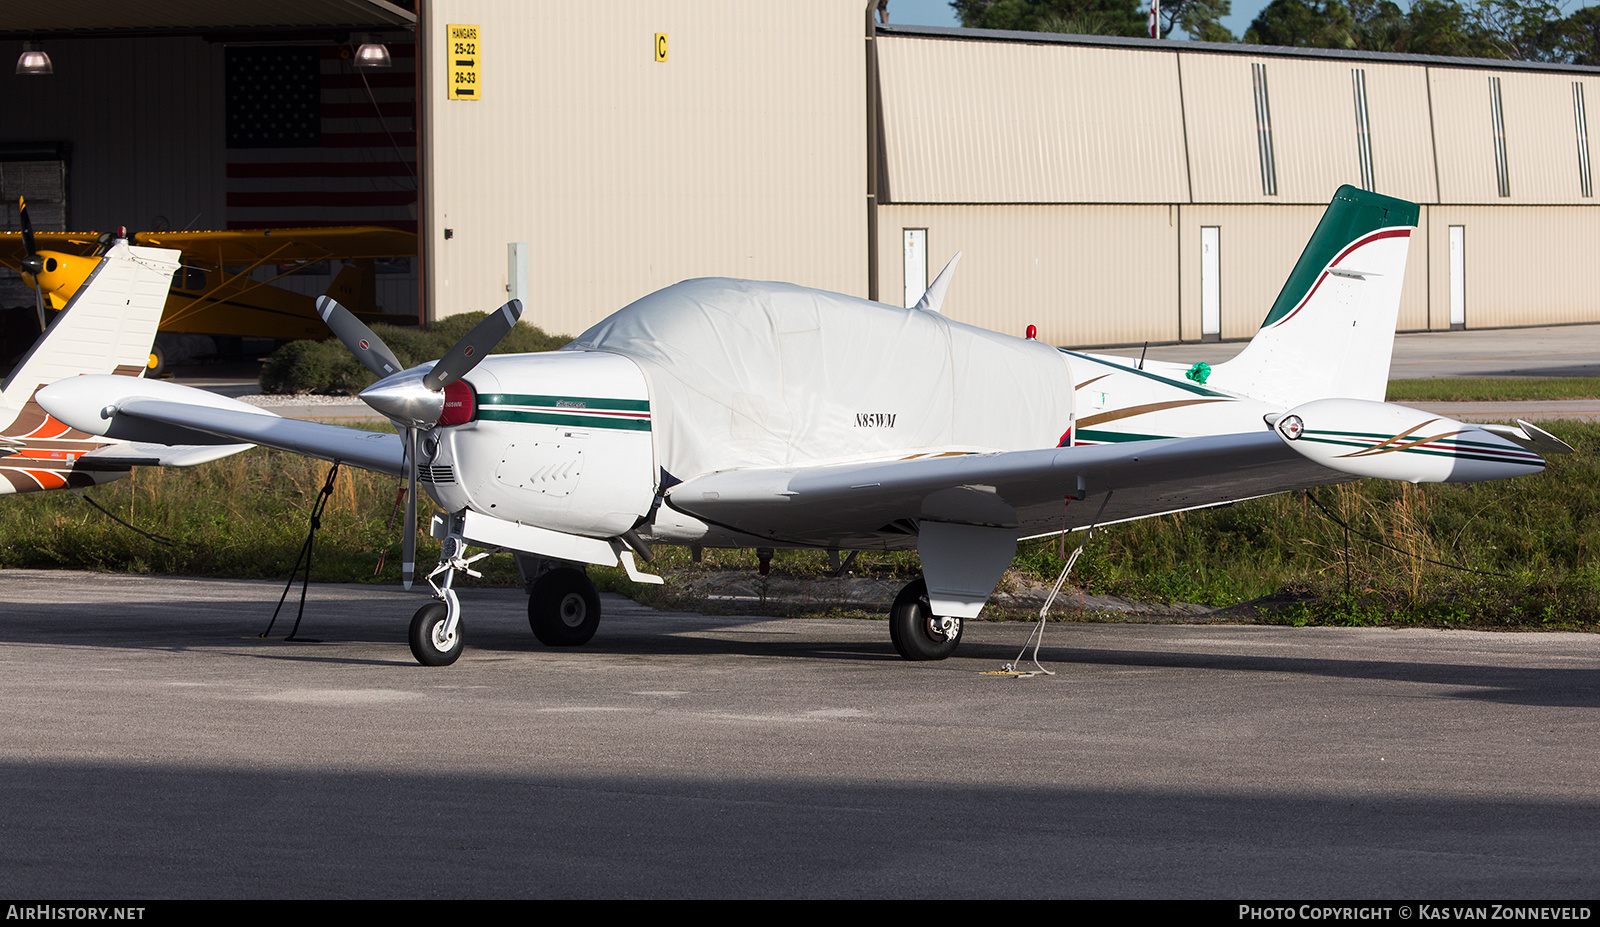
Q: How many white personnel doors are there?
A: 3